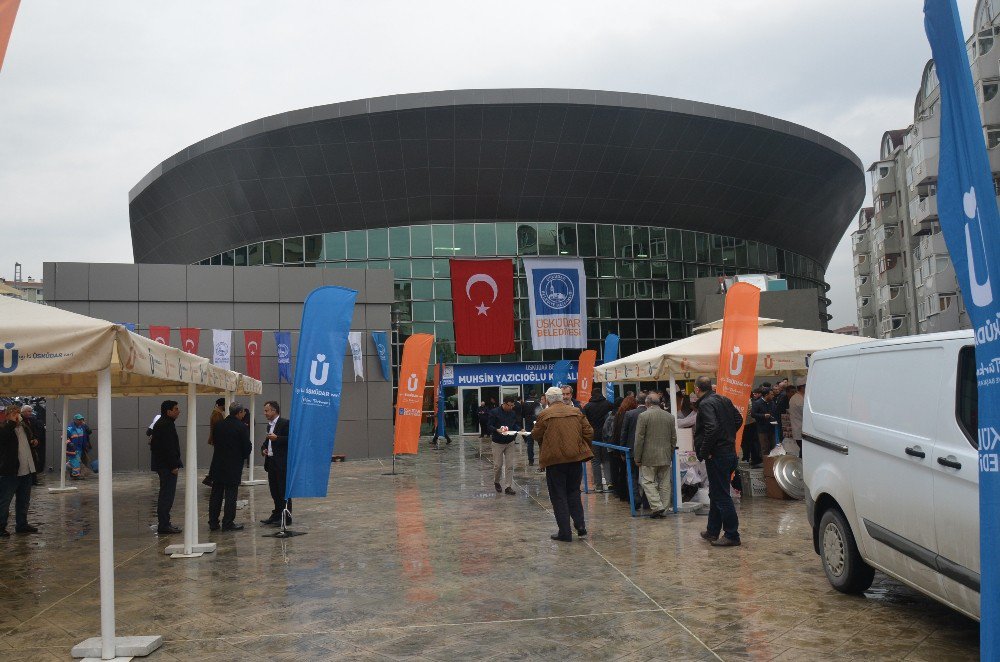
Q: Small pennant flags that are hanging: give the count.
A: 8